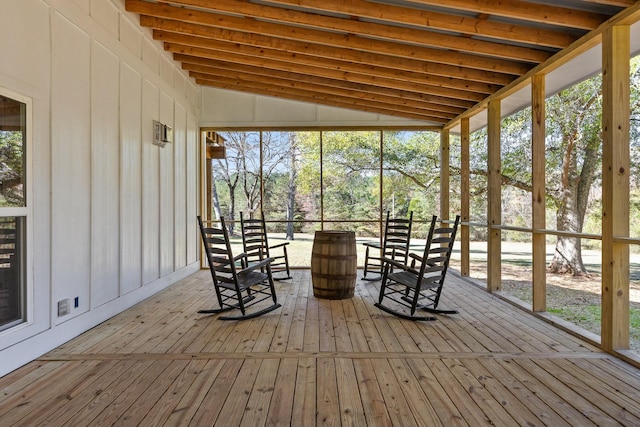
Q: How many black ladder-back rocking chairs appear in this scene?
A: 4